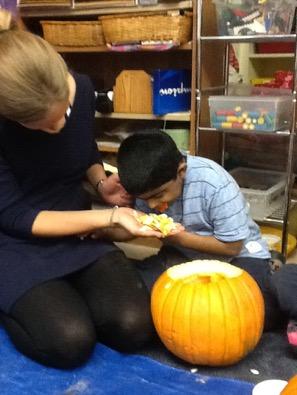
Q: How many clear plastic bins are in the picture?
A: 3